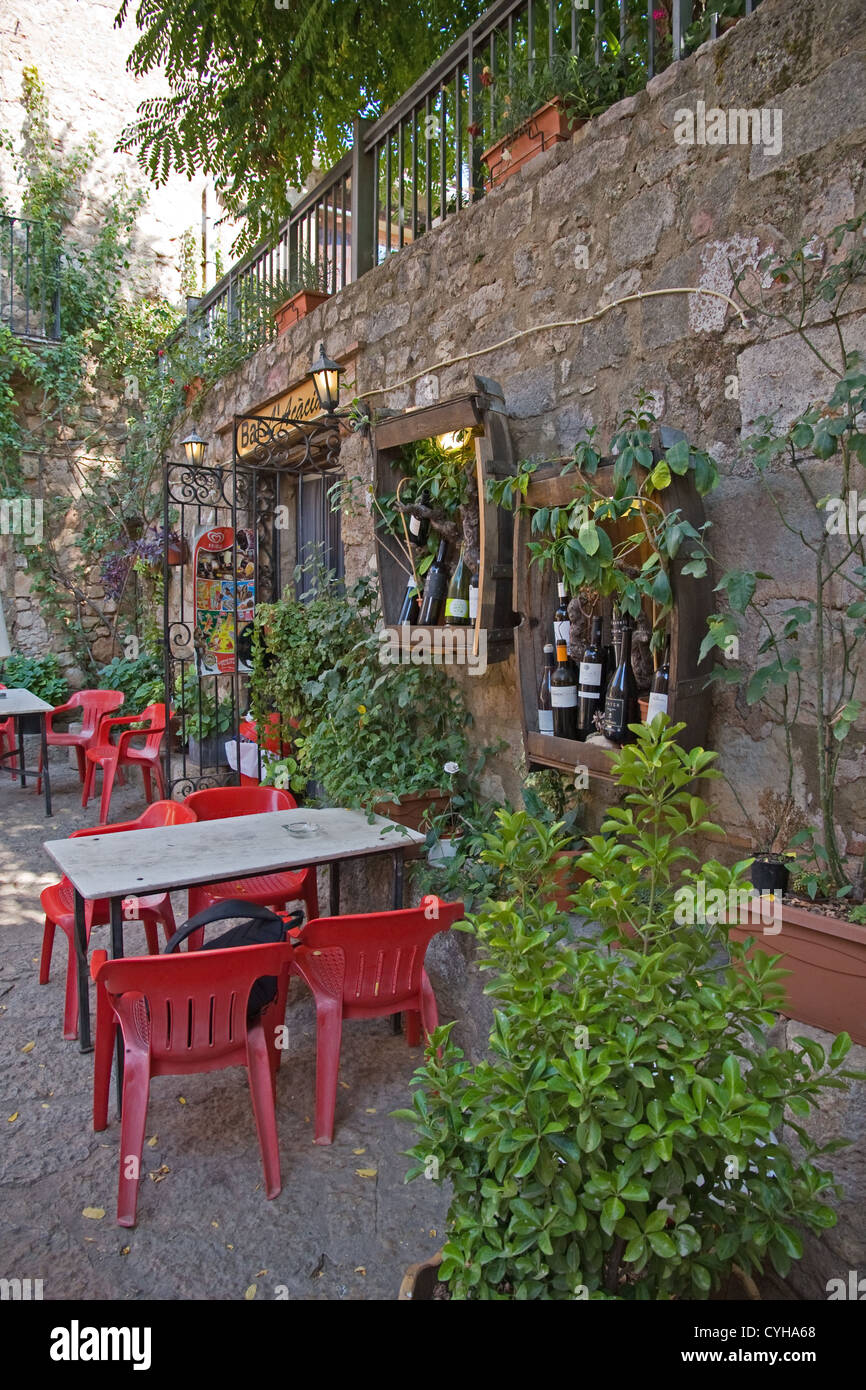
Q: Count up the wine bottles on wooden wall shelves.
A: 12